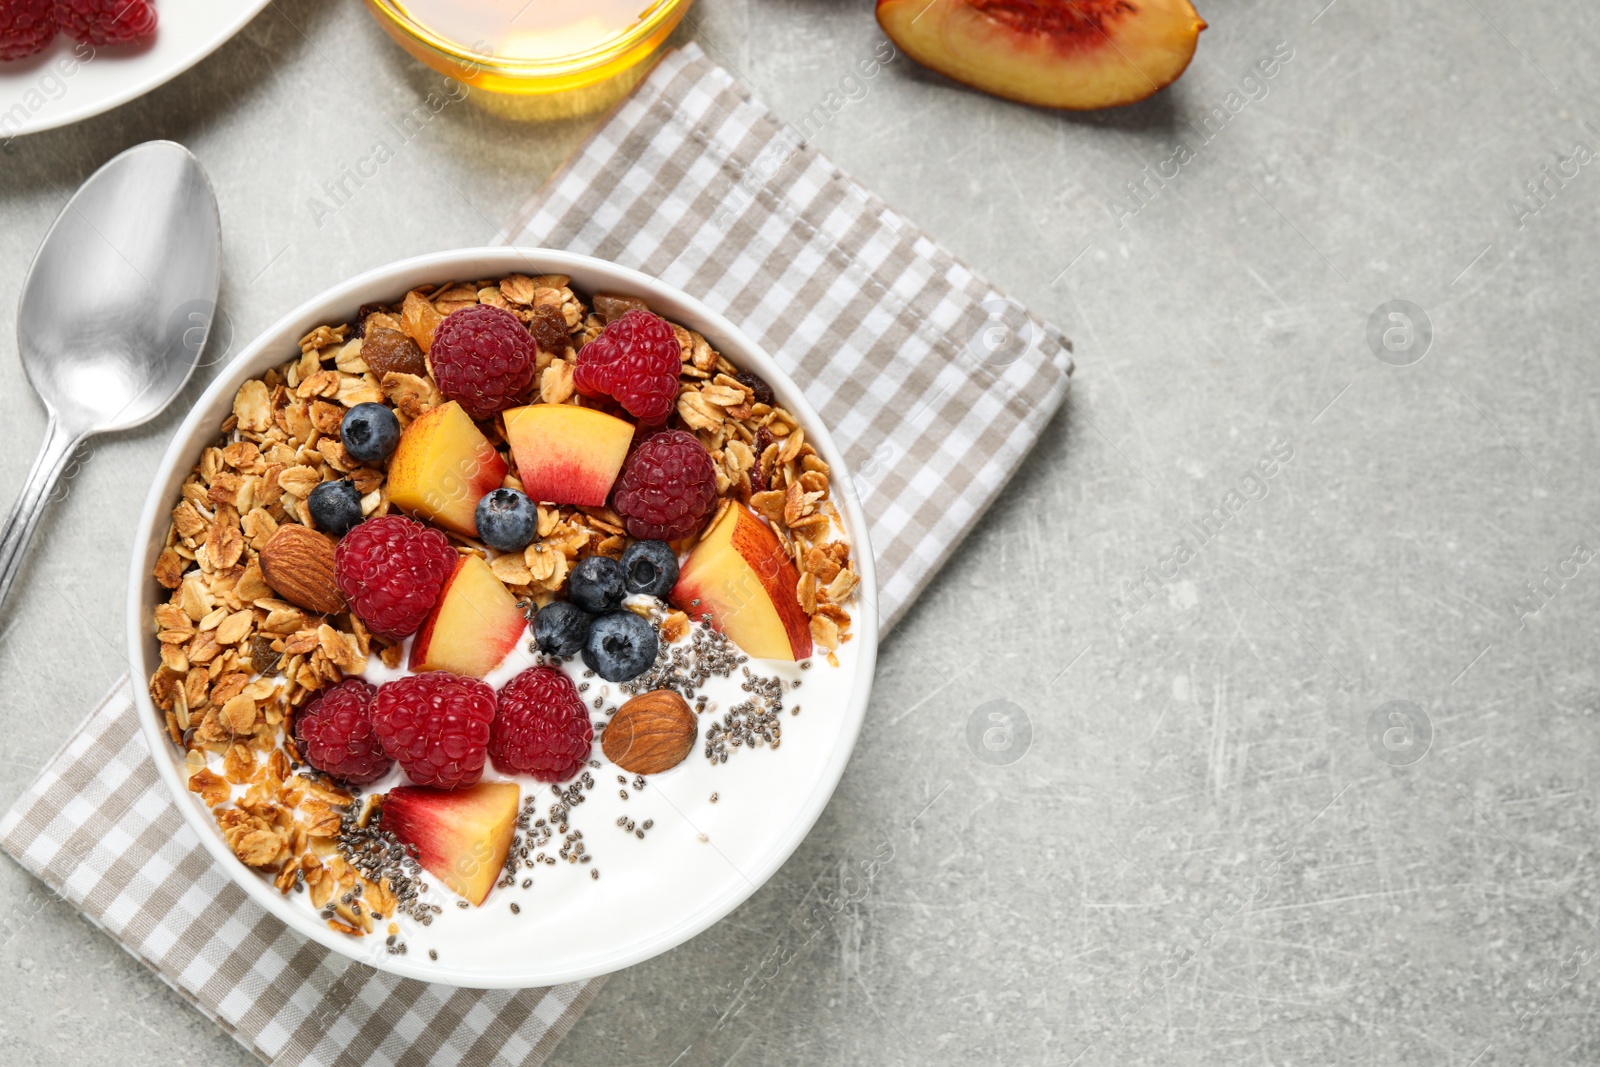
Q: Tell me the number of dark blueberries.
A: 7